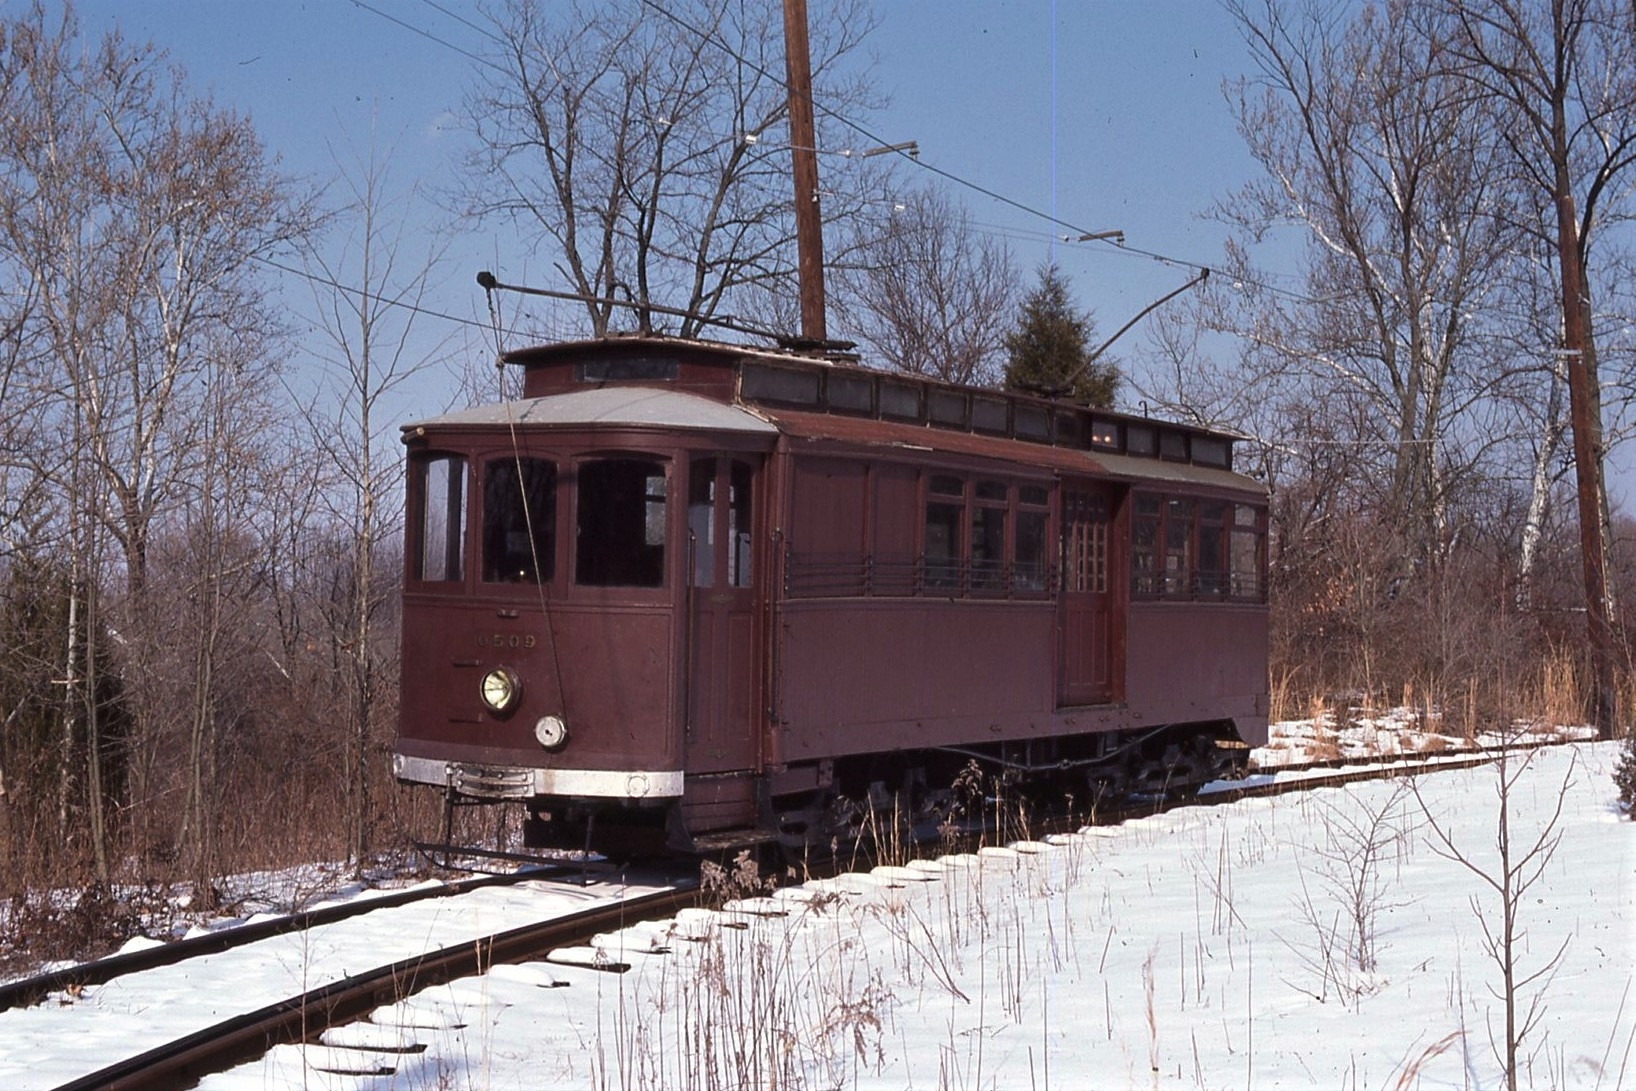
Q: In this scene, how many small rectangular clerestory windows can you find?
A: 12